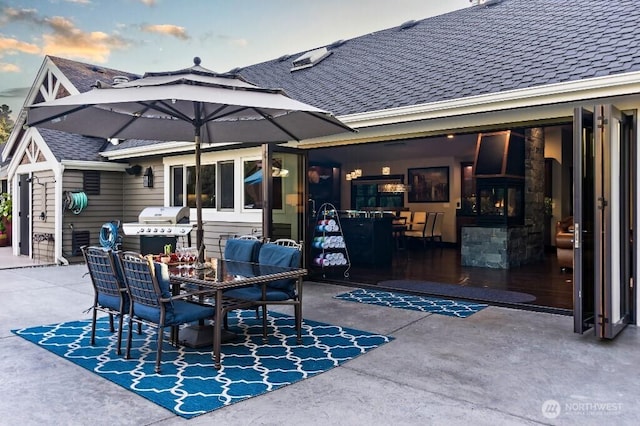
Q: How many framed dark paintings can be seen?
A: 1